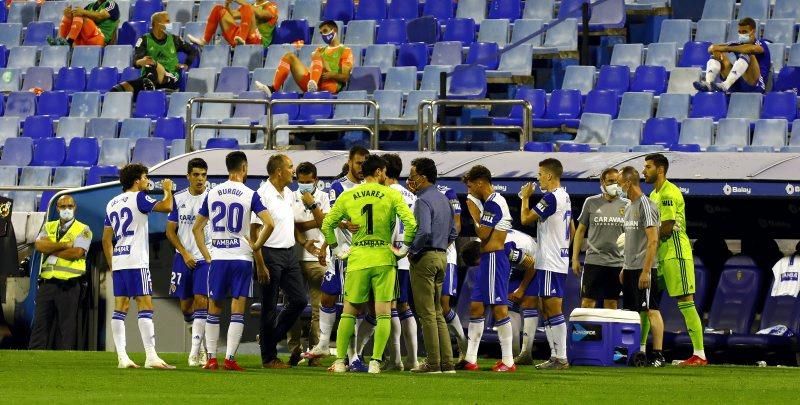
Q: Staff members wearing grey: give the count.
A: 2